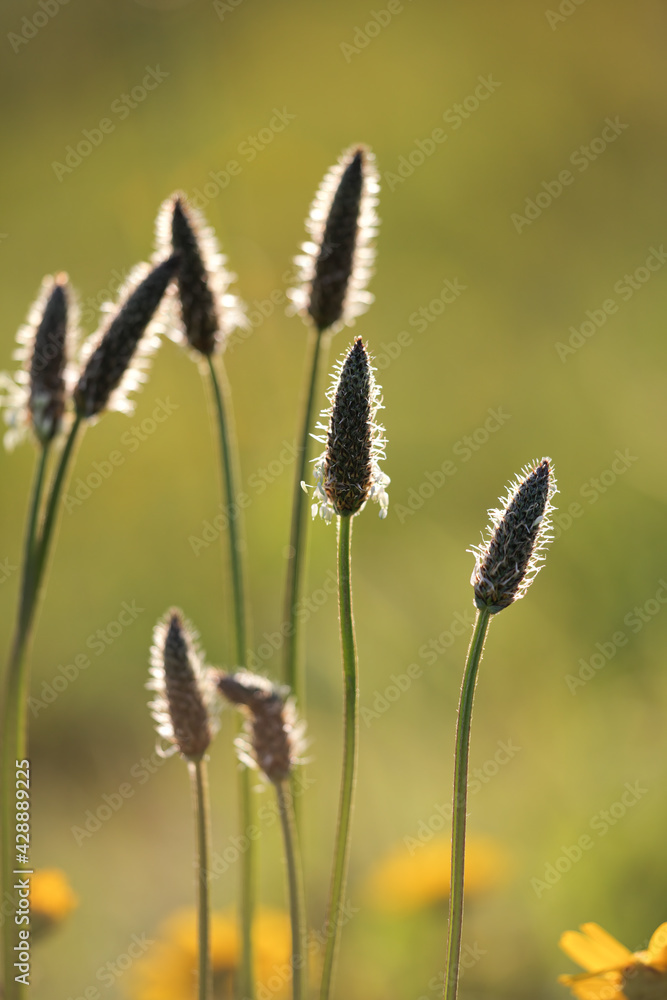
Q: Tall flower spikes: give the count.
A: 8